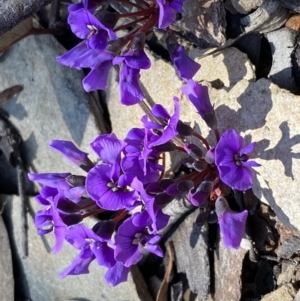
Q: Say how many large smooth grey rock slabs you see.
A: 2